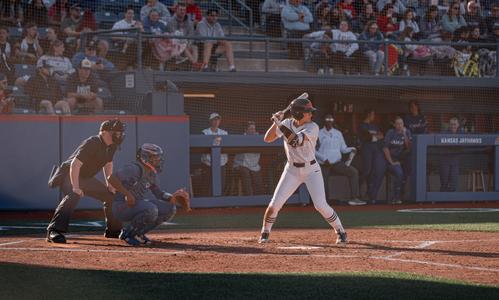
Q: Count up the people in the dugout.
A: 7